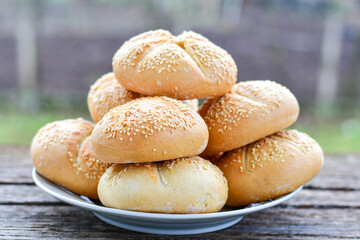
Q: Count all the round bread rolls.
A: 7